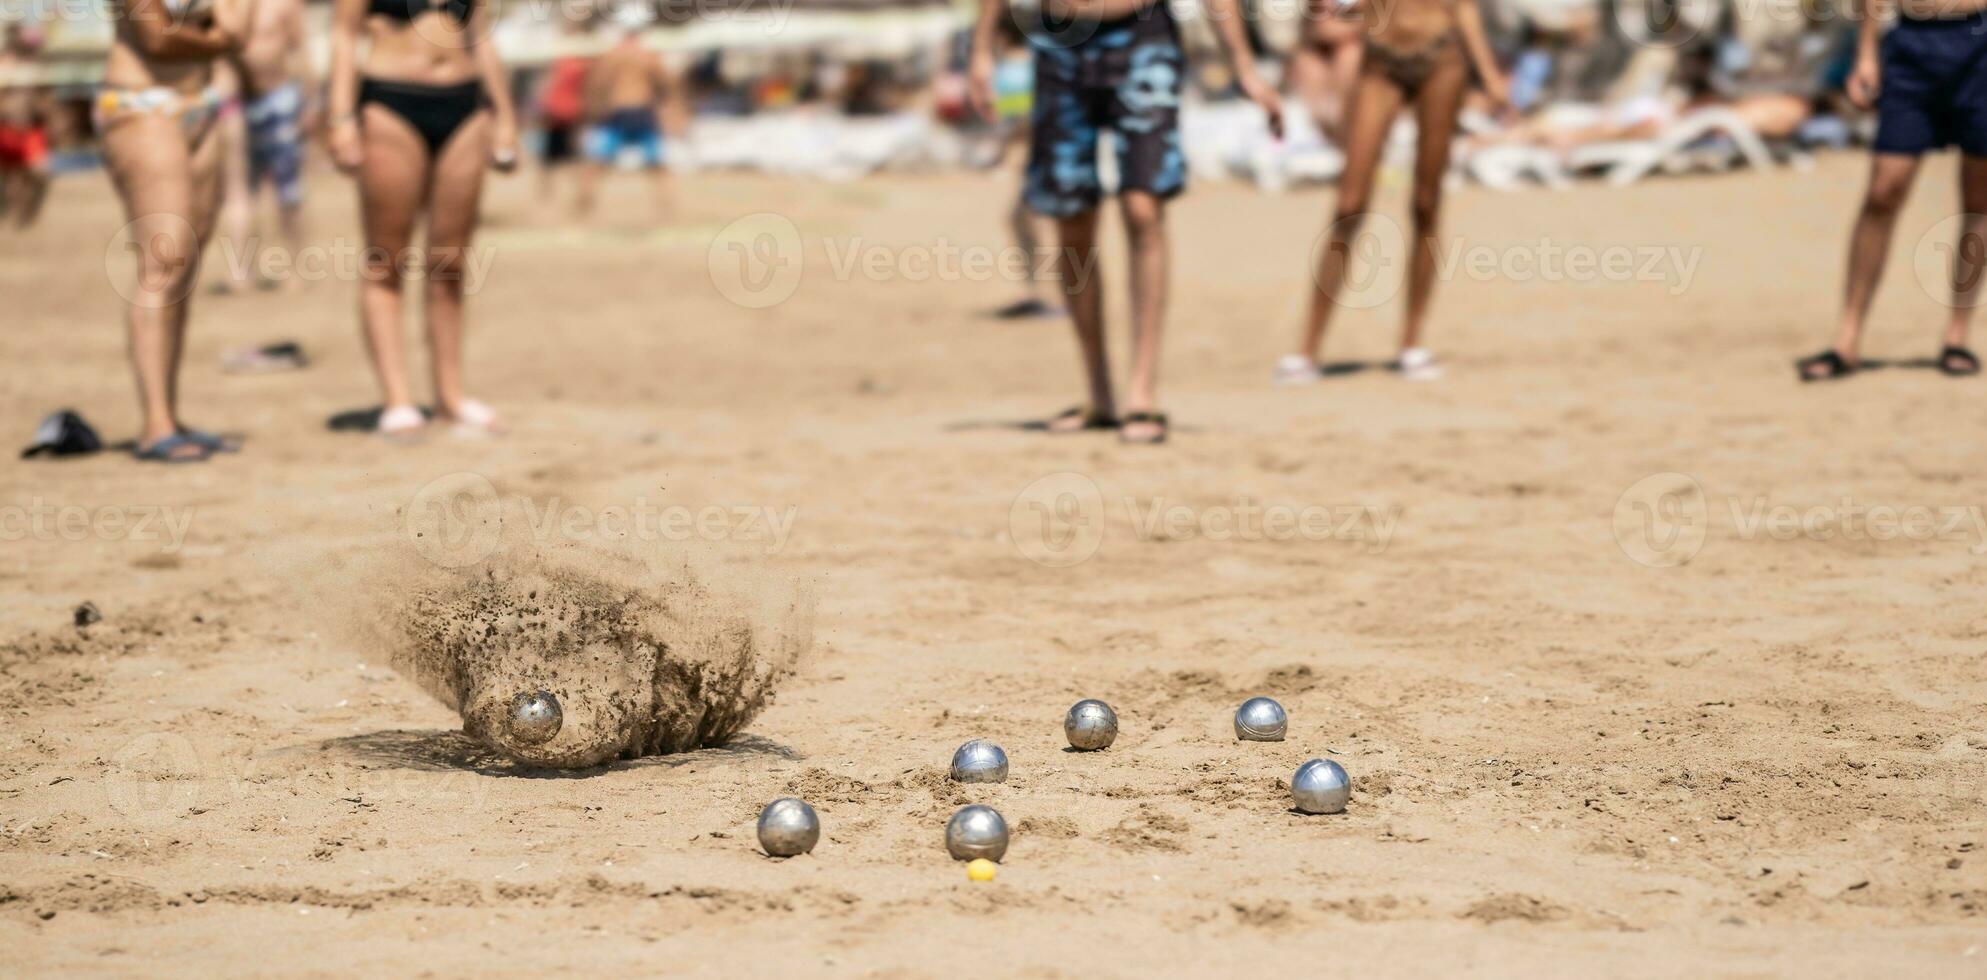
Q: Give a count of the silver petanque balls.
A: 7